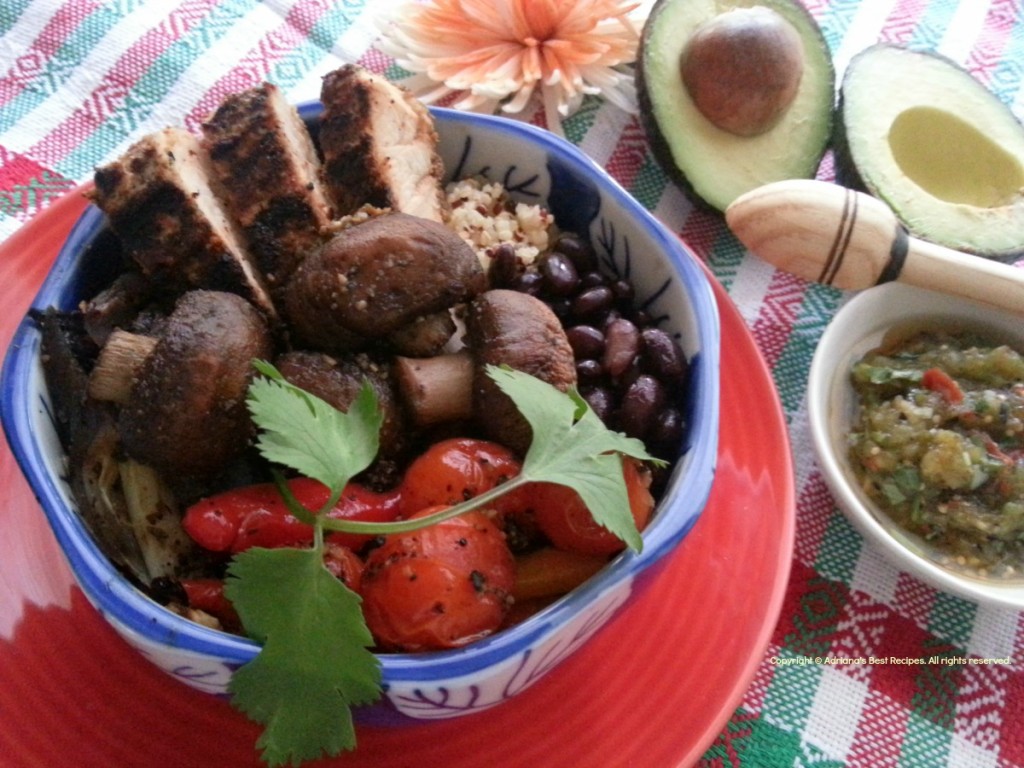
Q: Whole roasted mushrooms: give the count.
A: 4